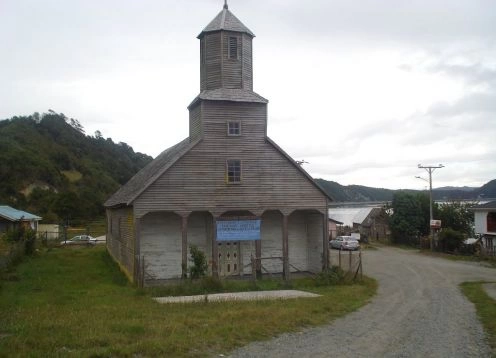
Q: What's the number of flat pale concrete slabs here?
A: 1